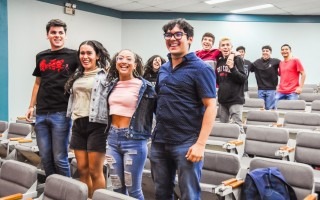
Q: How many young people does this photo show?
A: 10